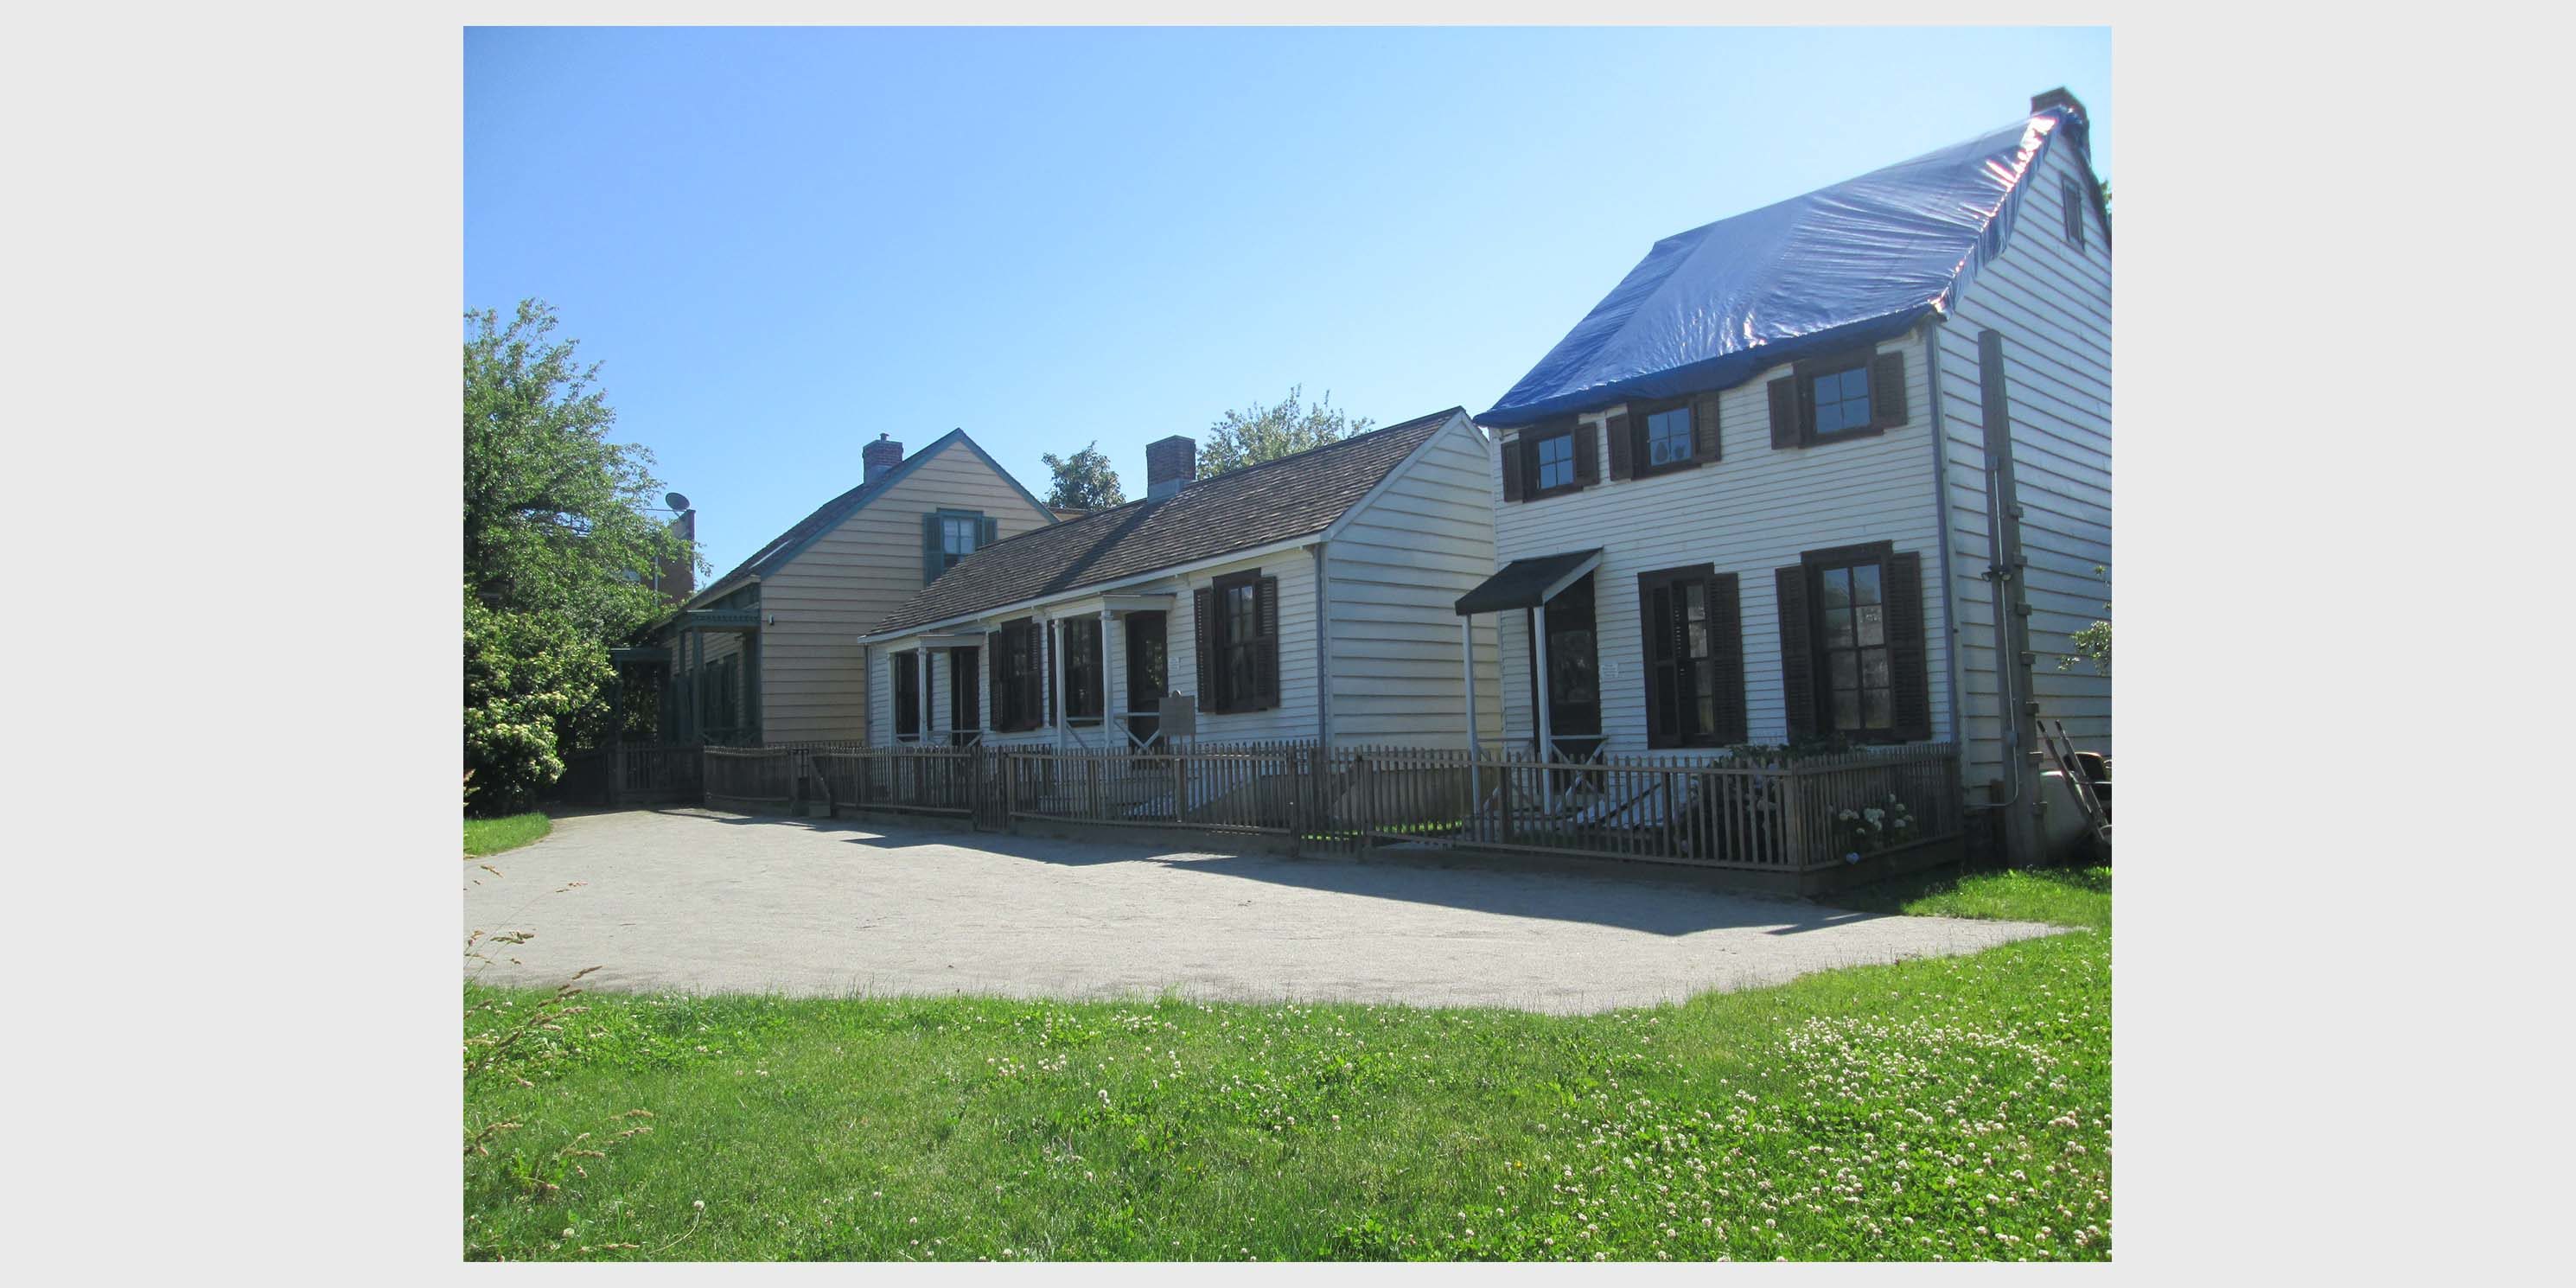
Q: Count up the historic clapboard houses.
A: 3